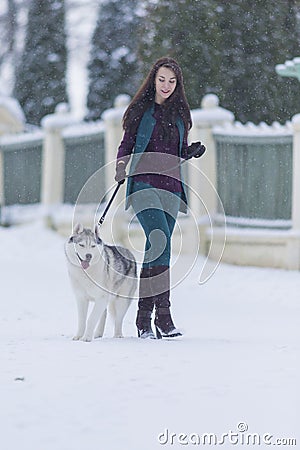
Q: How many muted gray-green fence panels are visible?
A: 3